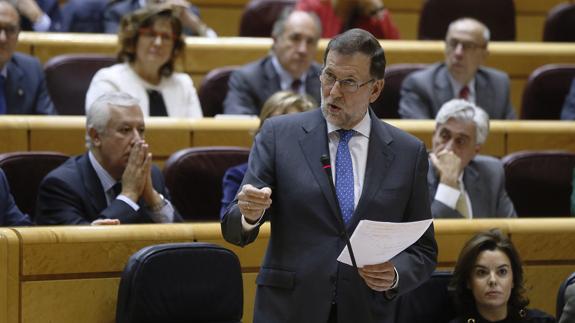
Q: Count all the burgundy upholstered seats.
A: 10